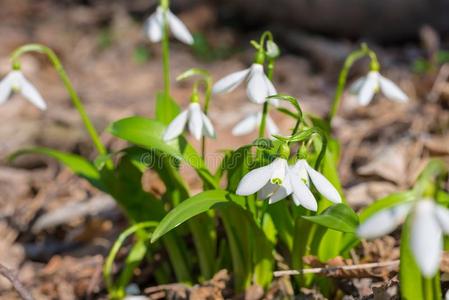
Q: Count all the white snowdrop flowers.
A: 9